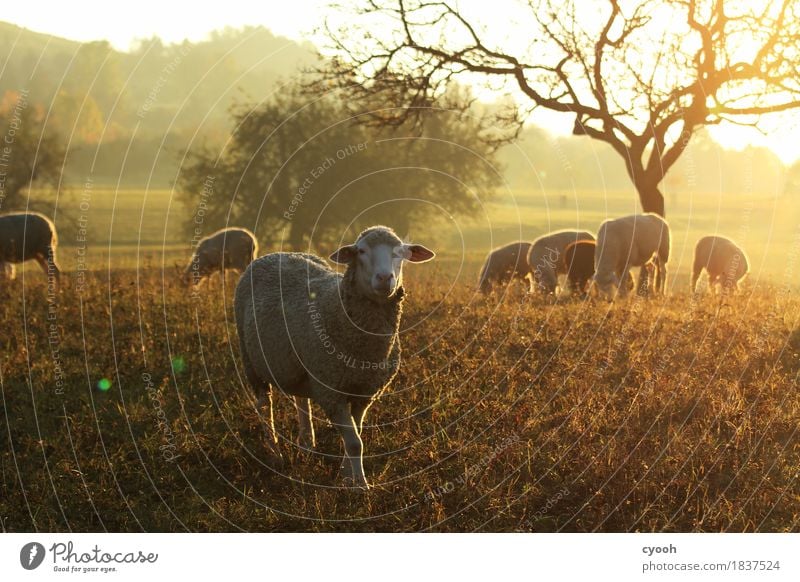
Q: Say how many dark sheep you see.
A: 1